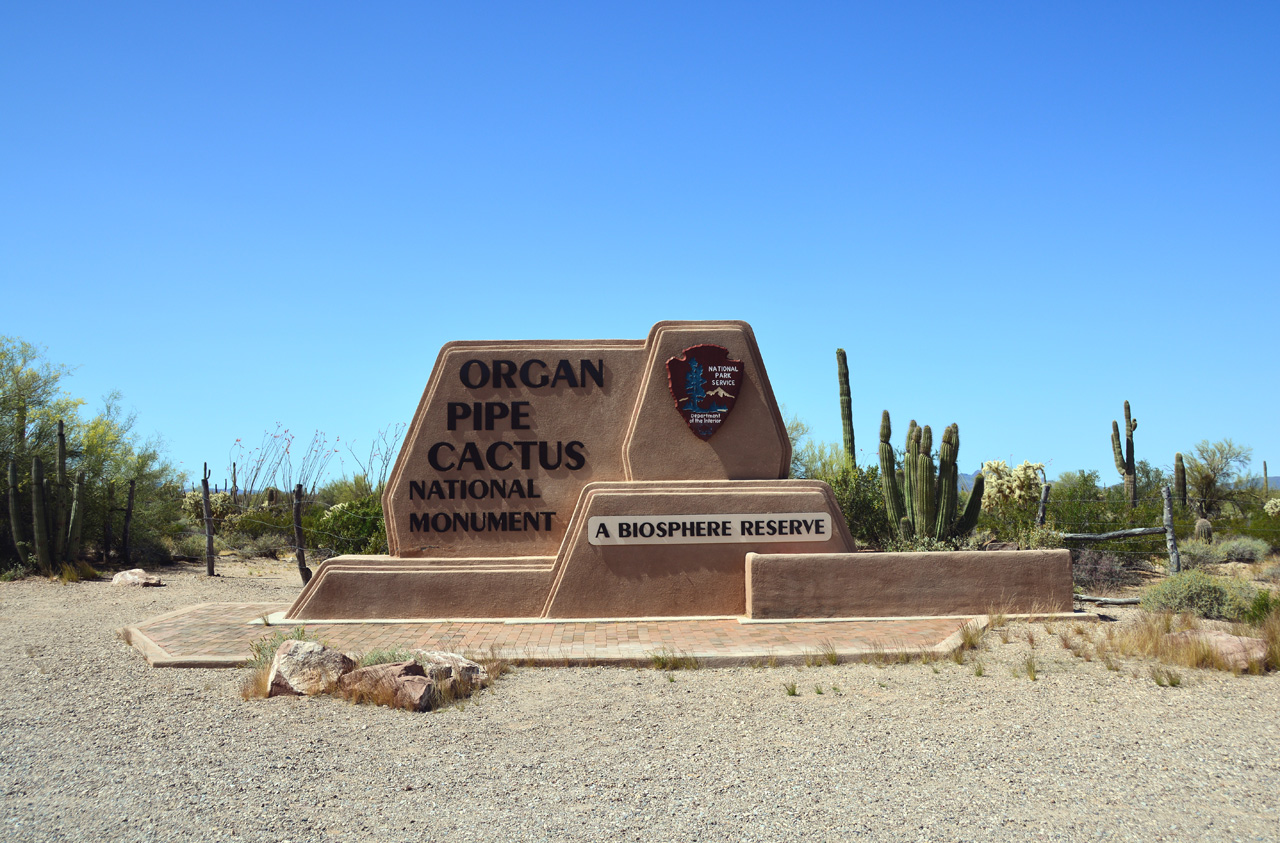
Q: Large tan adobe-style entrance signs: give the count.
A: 1